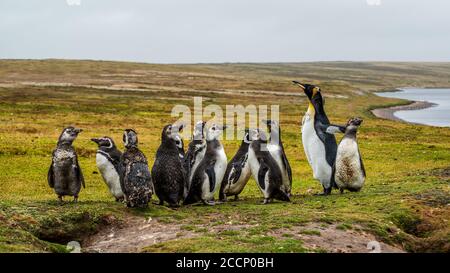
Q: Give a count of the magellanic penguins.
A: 11